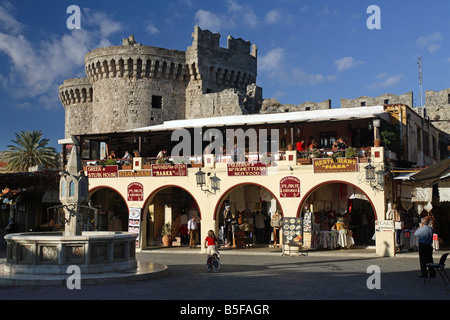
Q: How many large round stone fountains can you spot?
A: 1